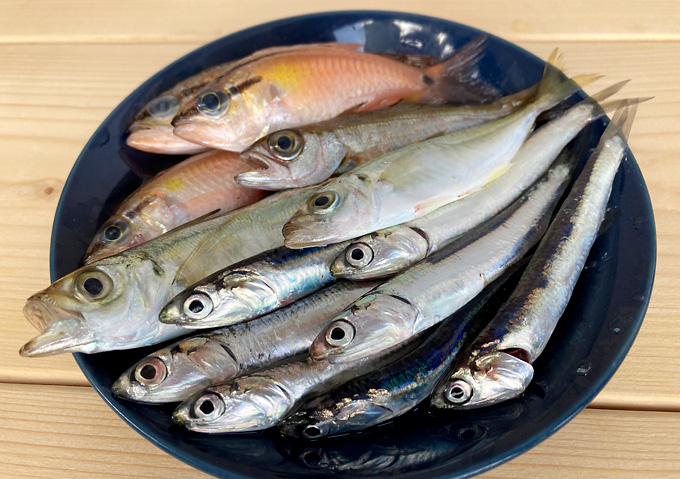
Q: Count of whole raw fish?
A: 13